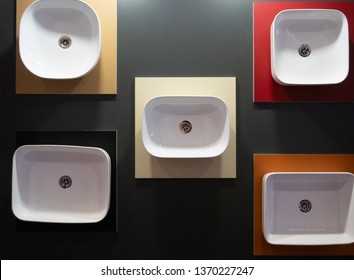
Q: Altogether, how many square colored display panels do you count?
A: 5